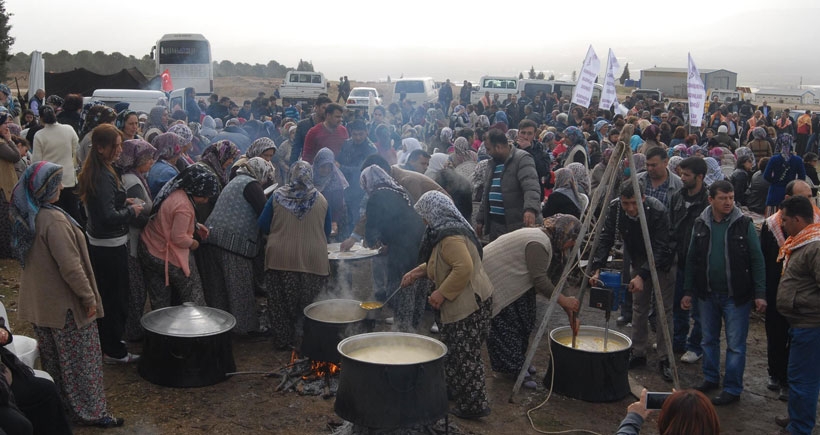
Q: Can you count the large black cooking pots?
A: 4